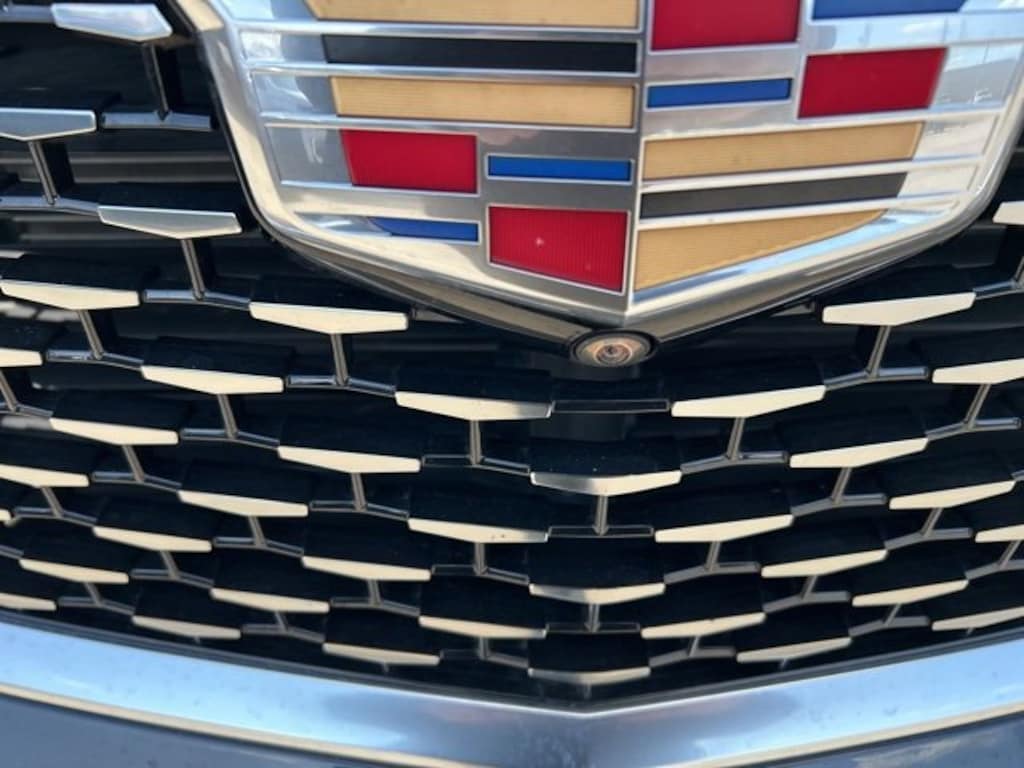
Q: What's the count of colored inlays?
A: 14